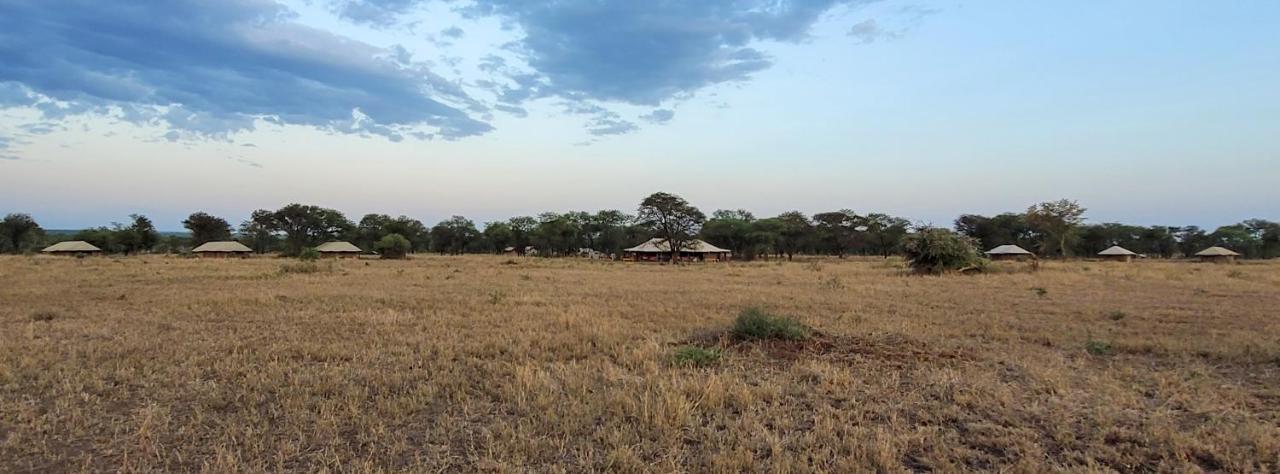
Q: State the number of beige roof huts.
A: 7